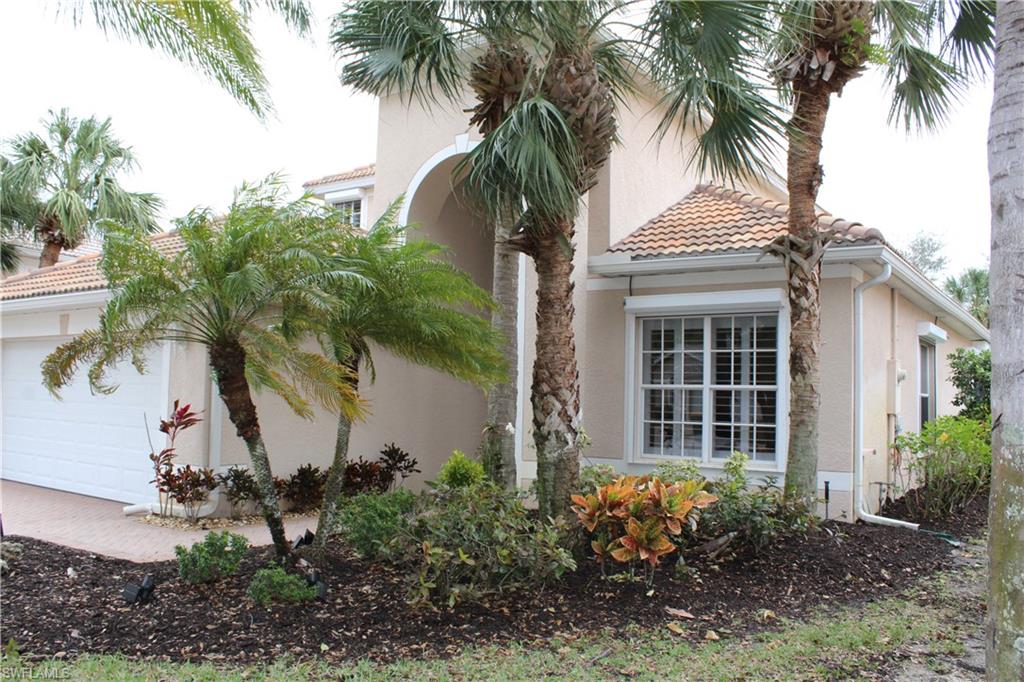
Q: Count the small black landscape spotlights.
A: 3